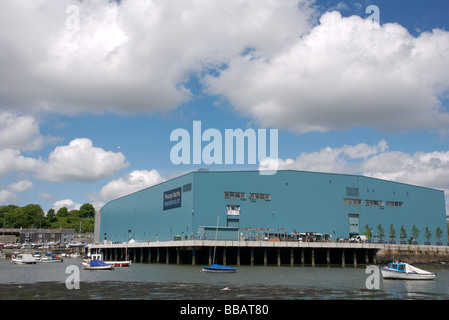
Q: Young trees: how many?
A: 7